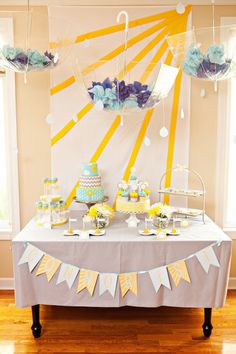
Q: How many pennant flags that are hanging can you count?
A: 9